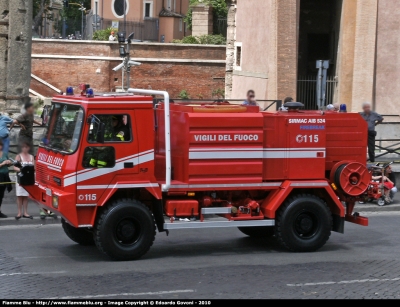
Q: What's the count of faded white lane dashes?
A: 3